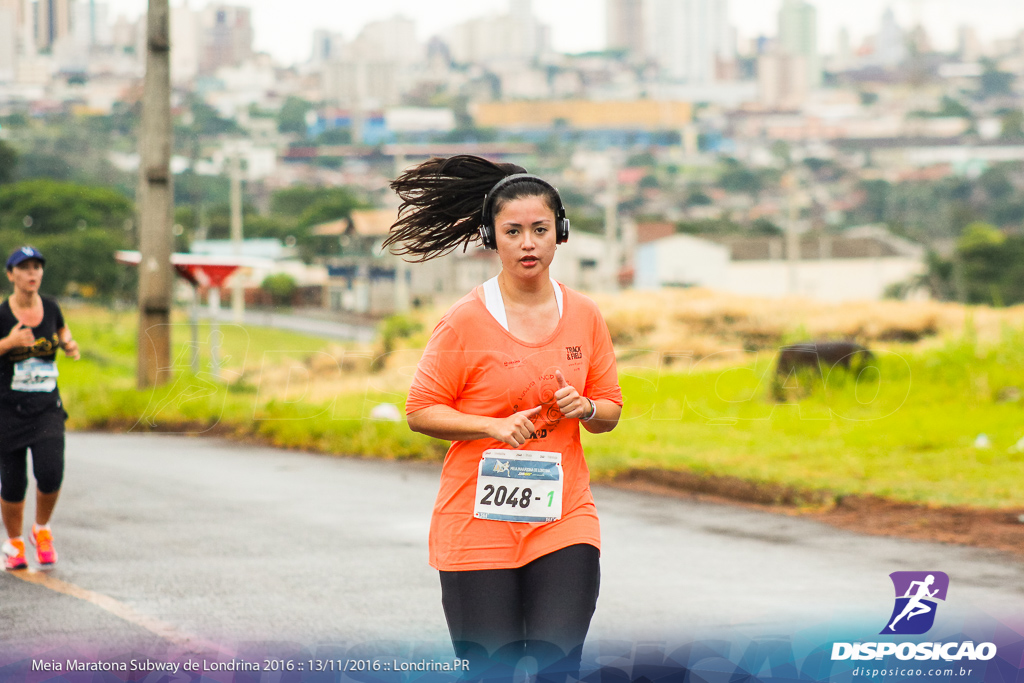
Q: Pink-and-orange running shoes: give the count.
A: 2